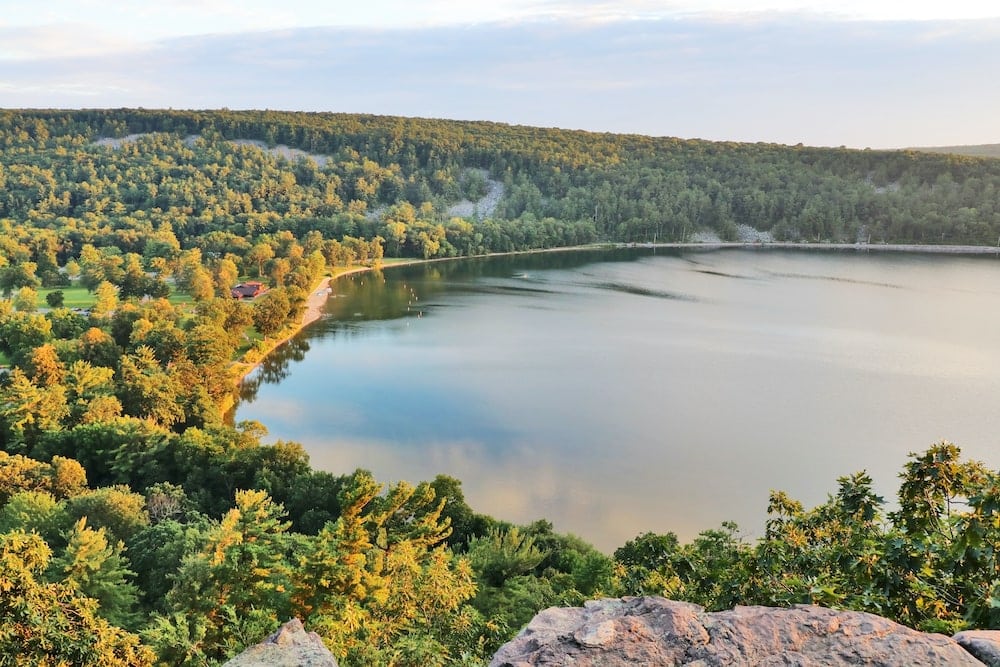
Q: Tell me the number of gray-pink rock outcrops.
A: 3